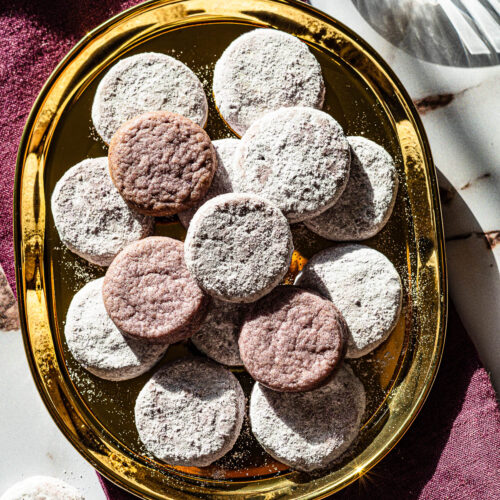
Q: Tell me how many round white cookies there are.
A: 13